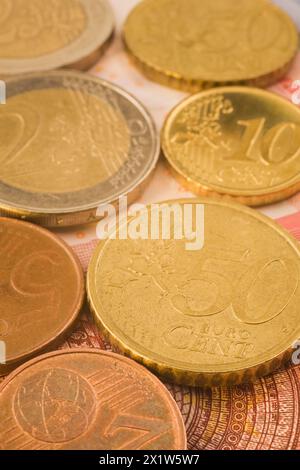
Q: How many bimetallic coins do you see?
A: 2